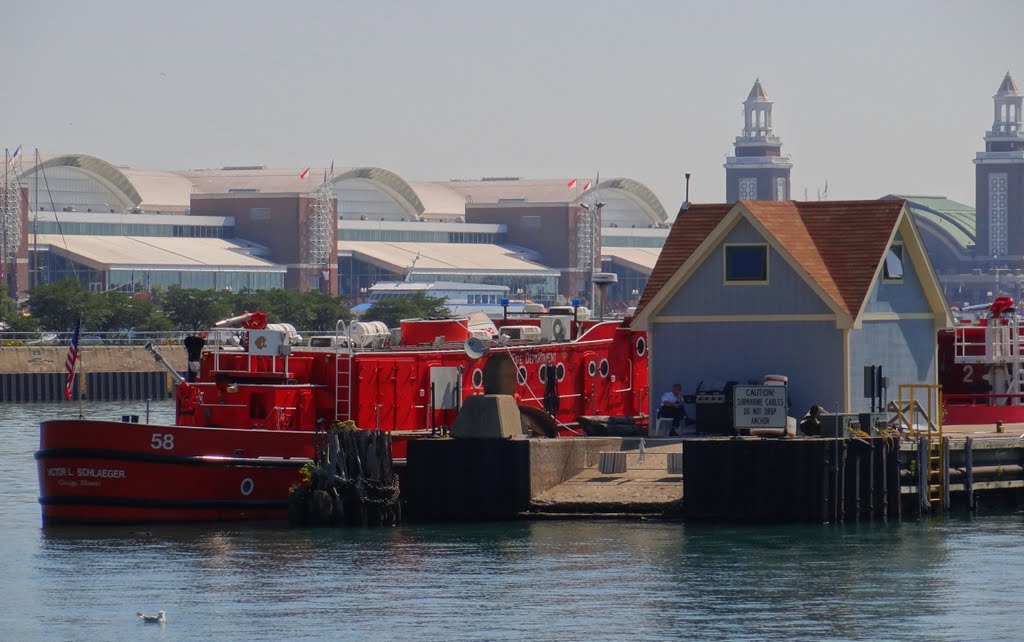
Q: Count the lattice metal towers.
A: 3